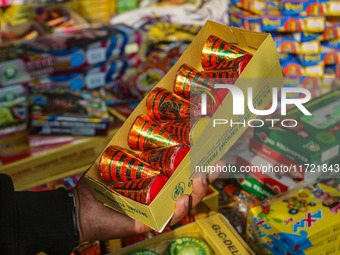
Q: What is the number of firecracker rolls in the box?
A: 10